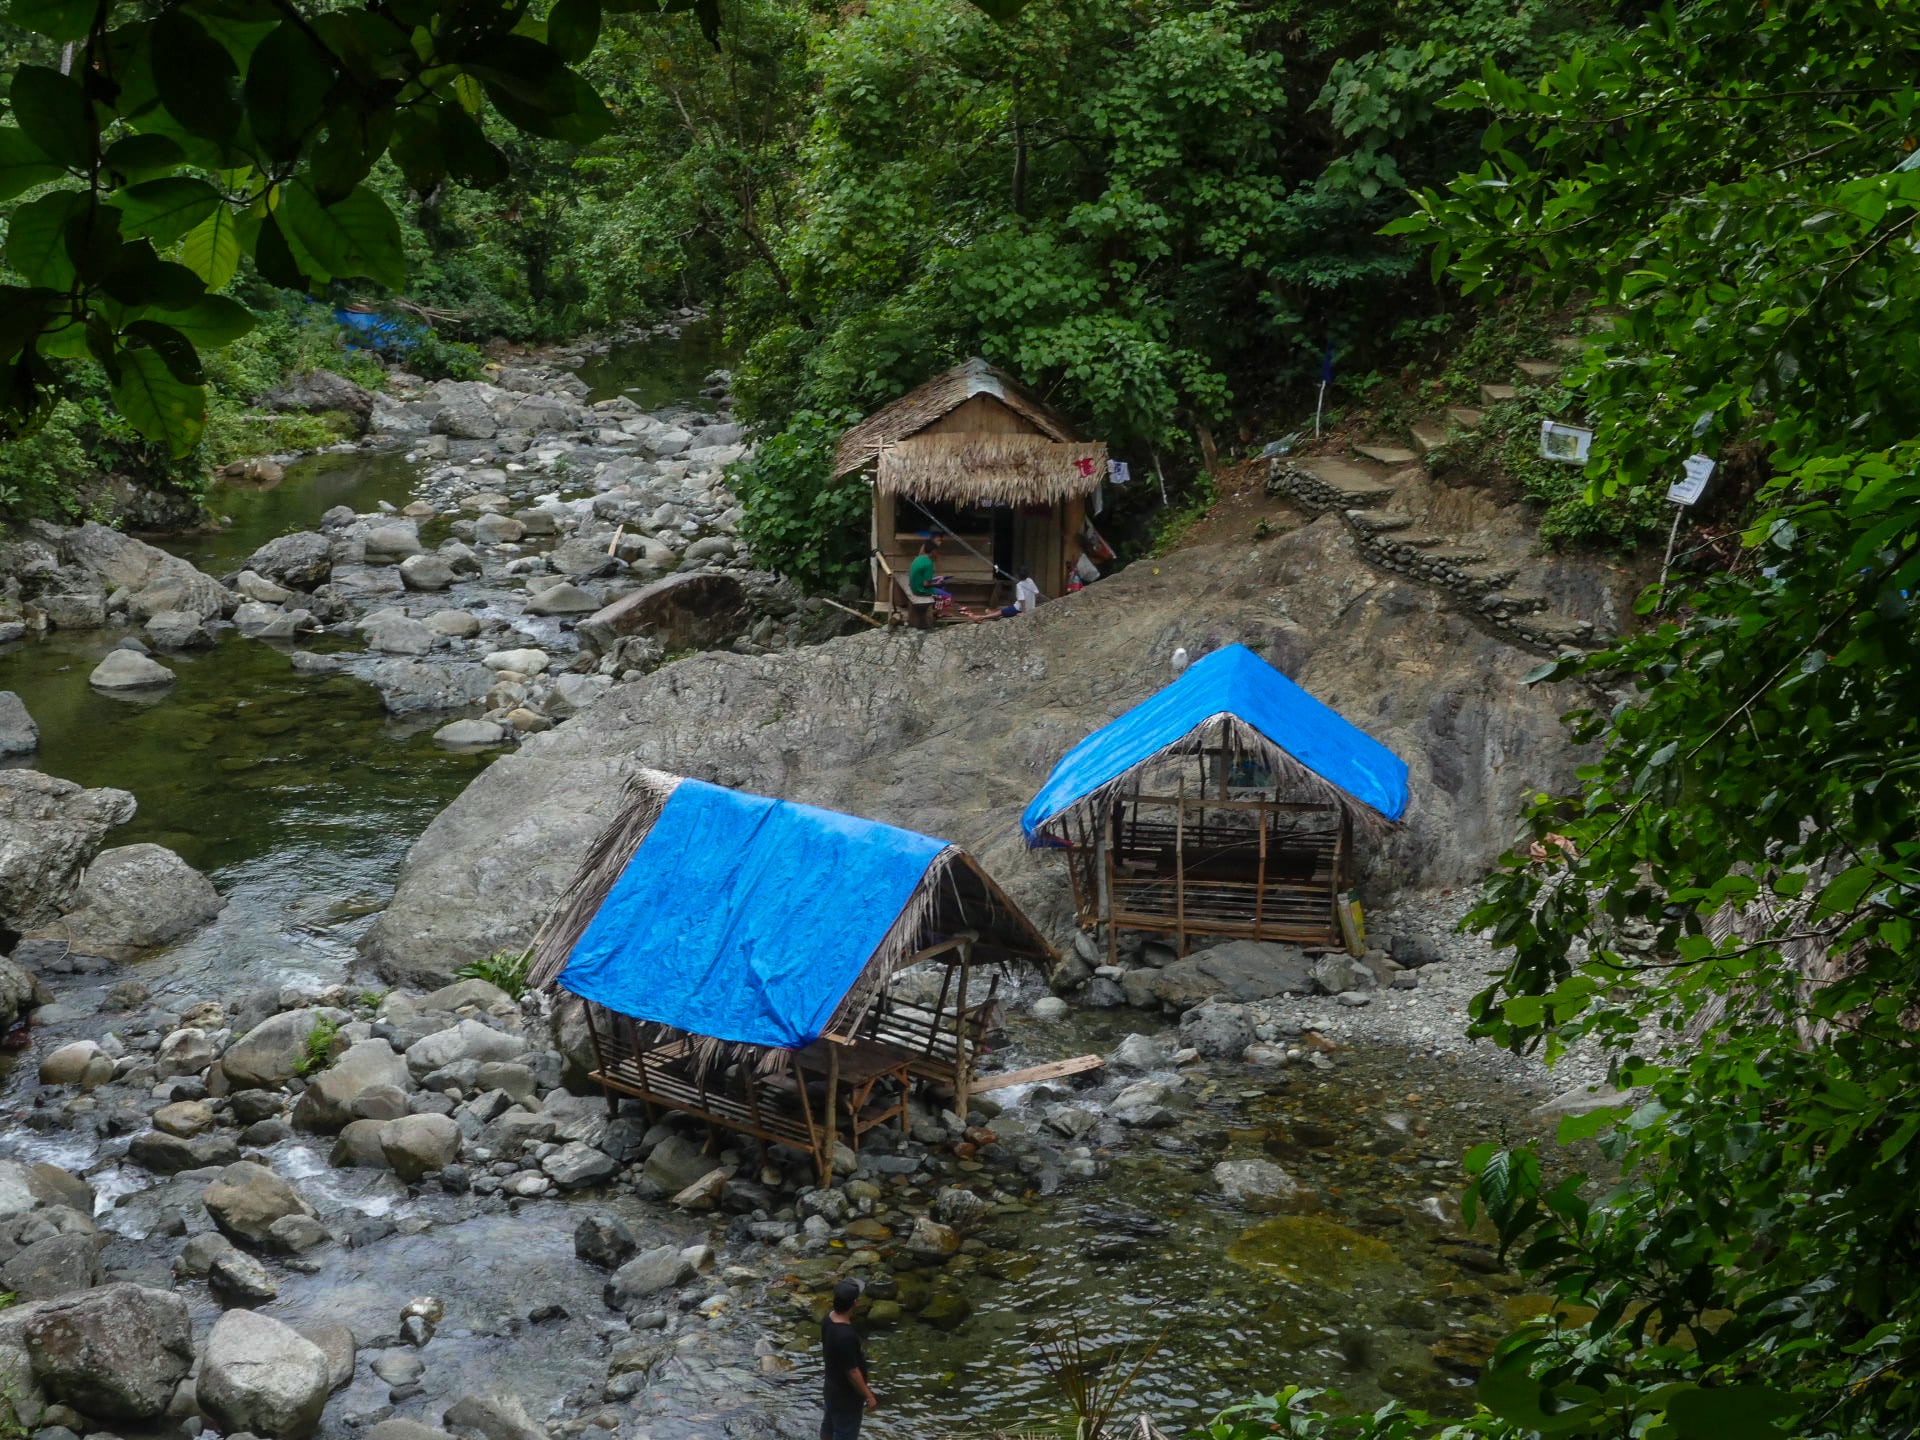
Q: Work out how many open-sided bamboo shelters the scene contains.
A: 2